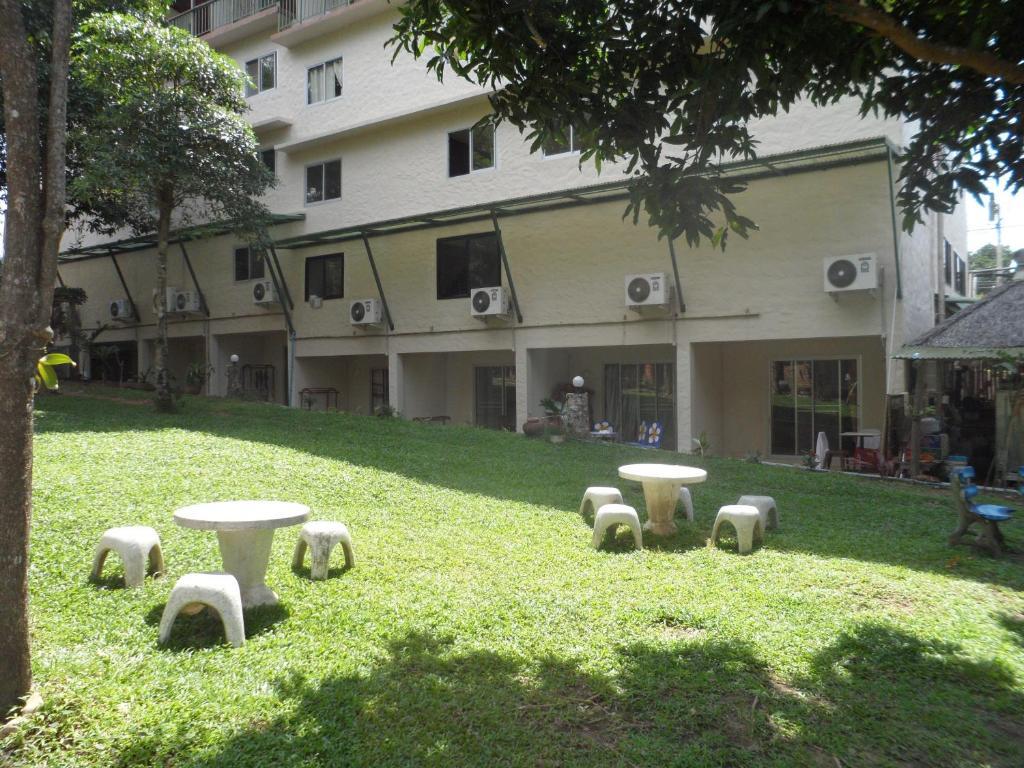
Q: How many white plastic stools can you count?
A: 8